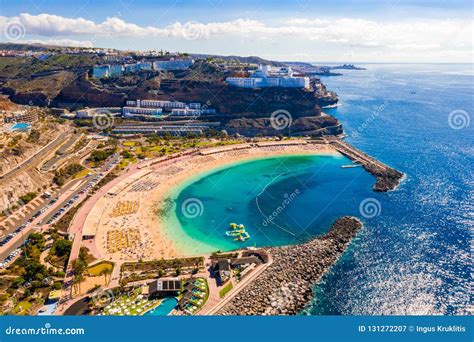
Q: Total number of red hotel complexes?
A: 0